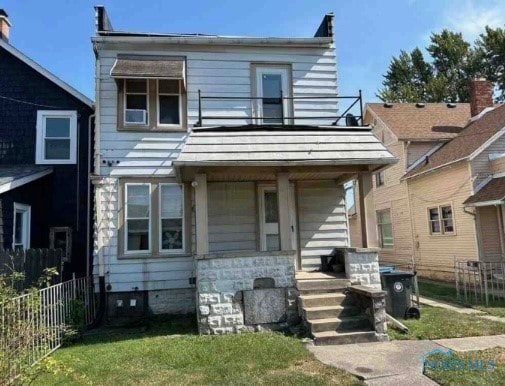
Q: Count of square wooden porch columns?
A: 3